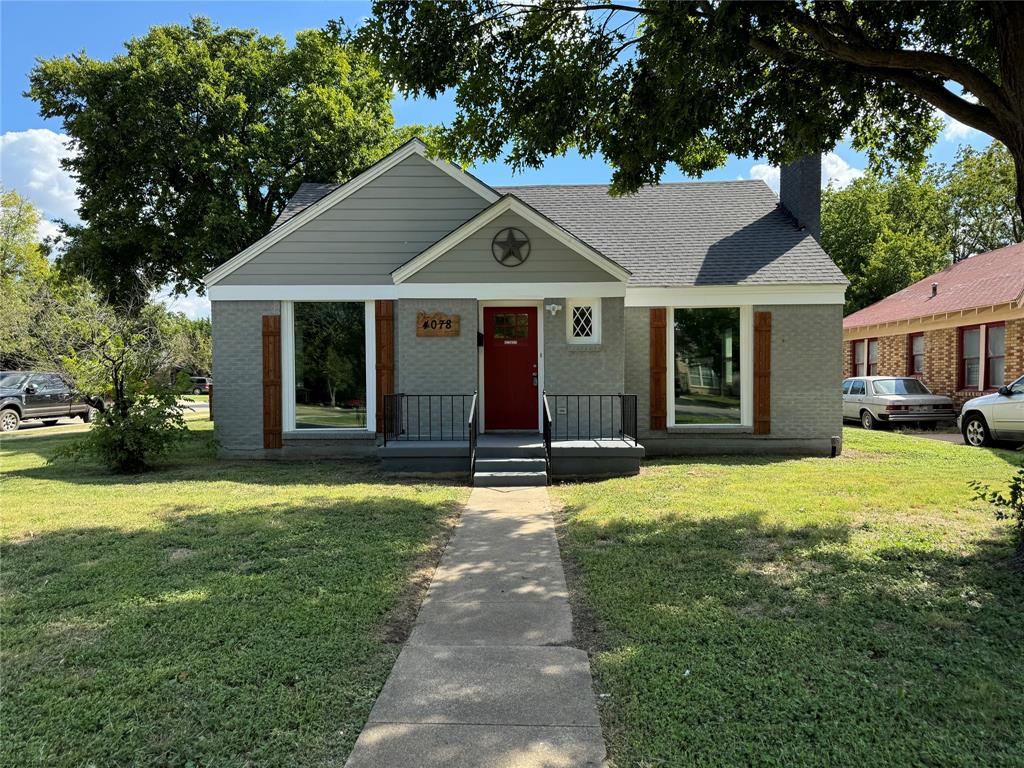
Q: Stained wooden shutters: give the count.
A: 4